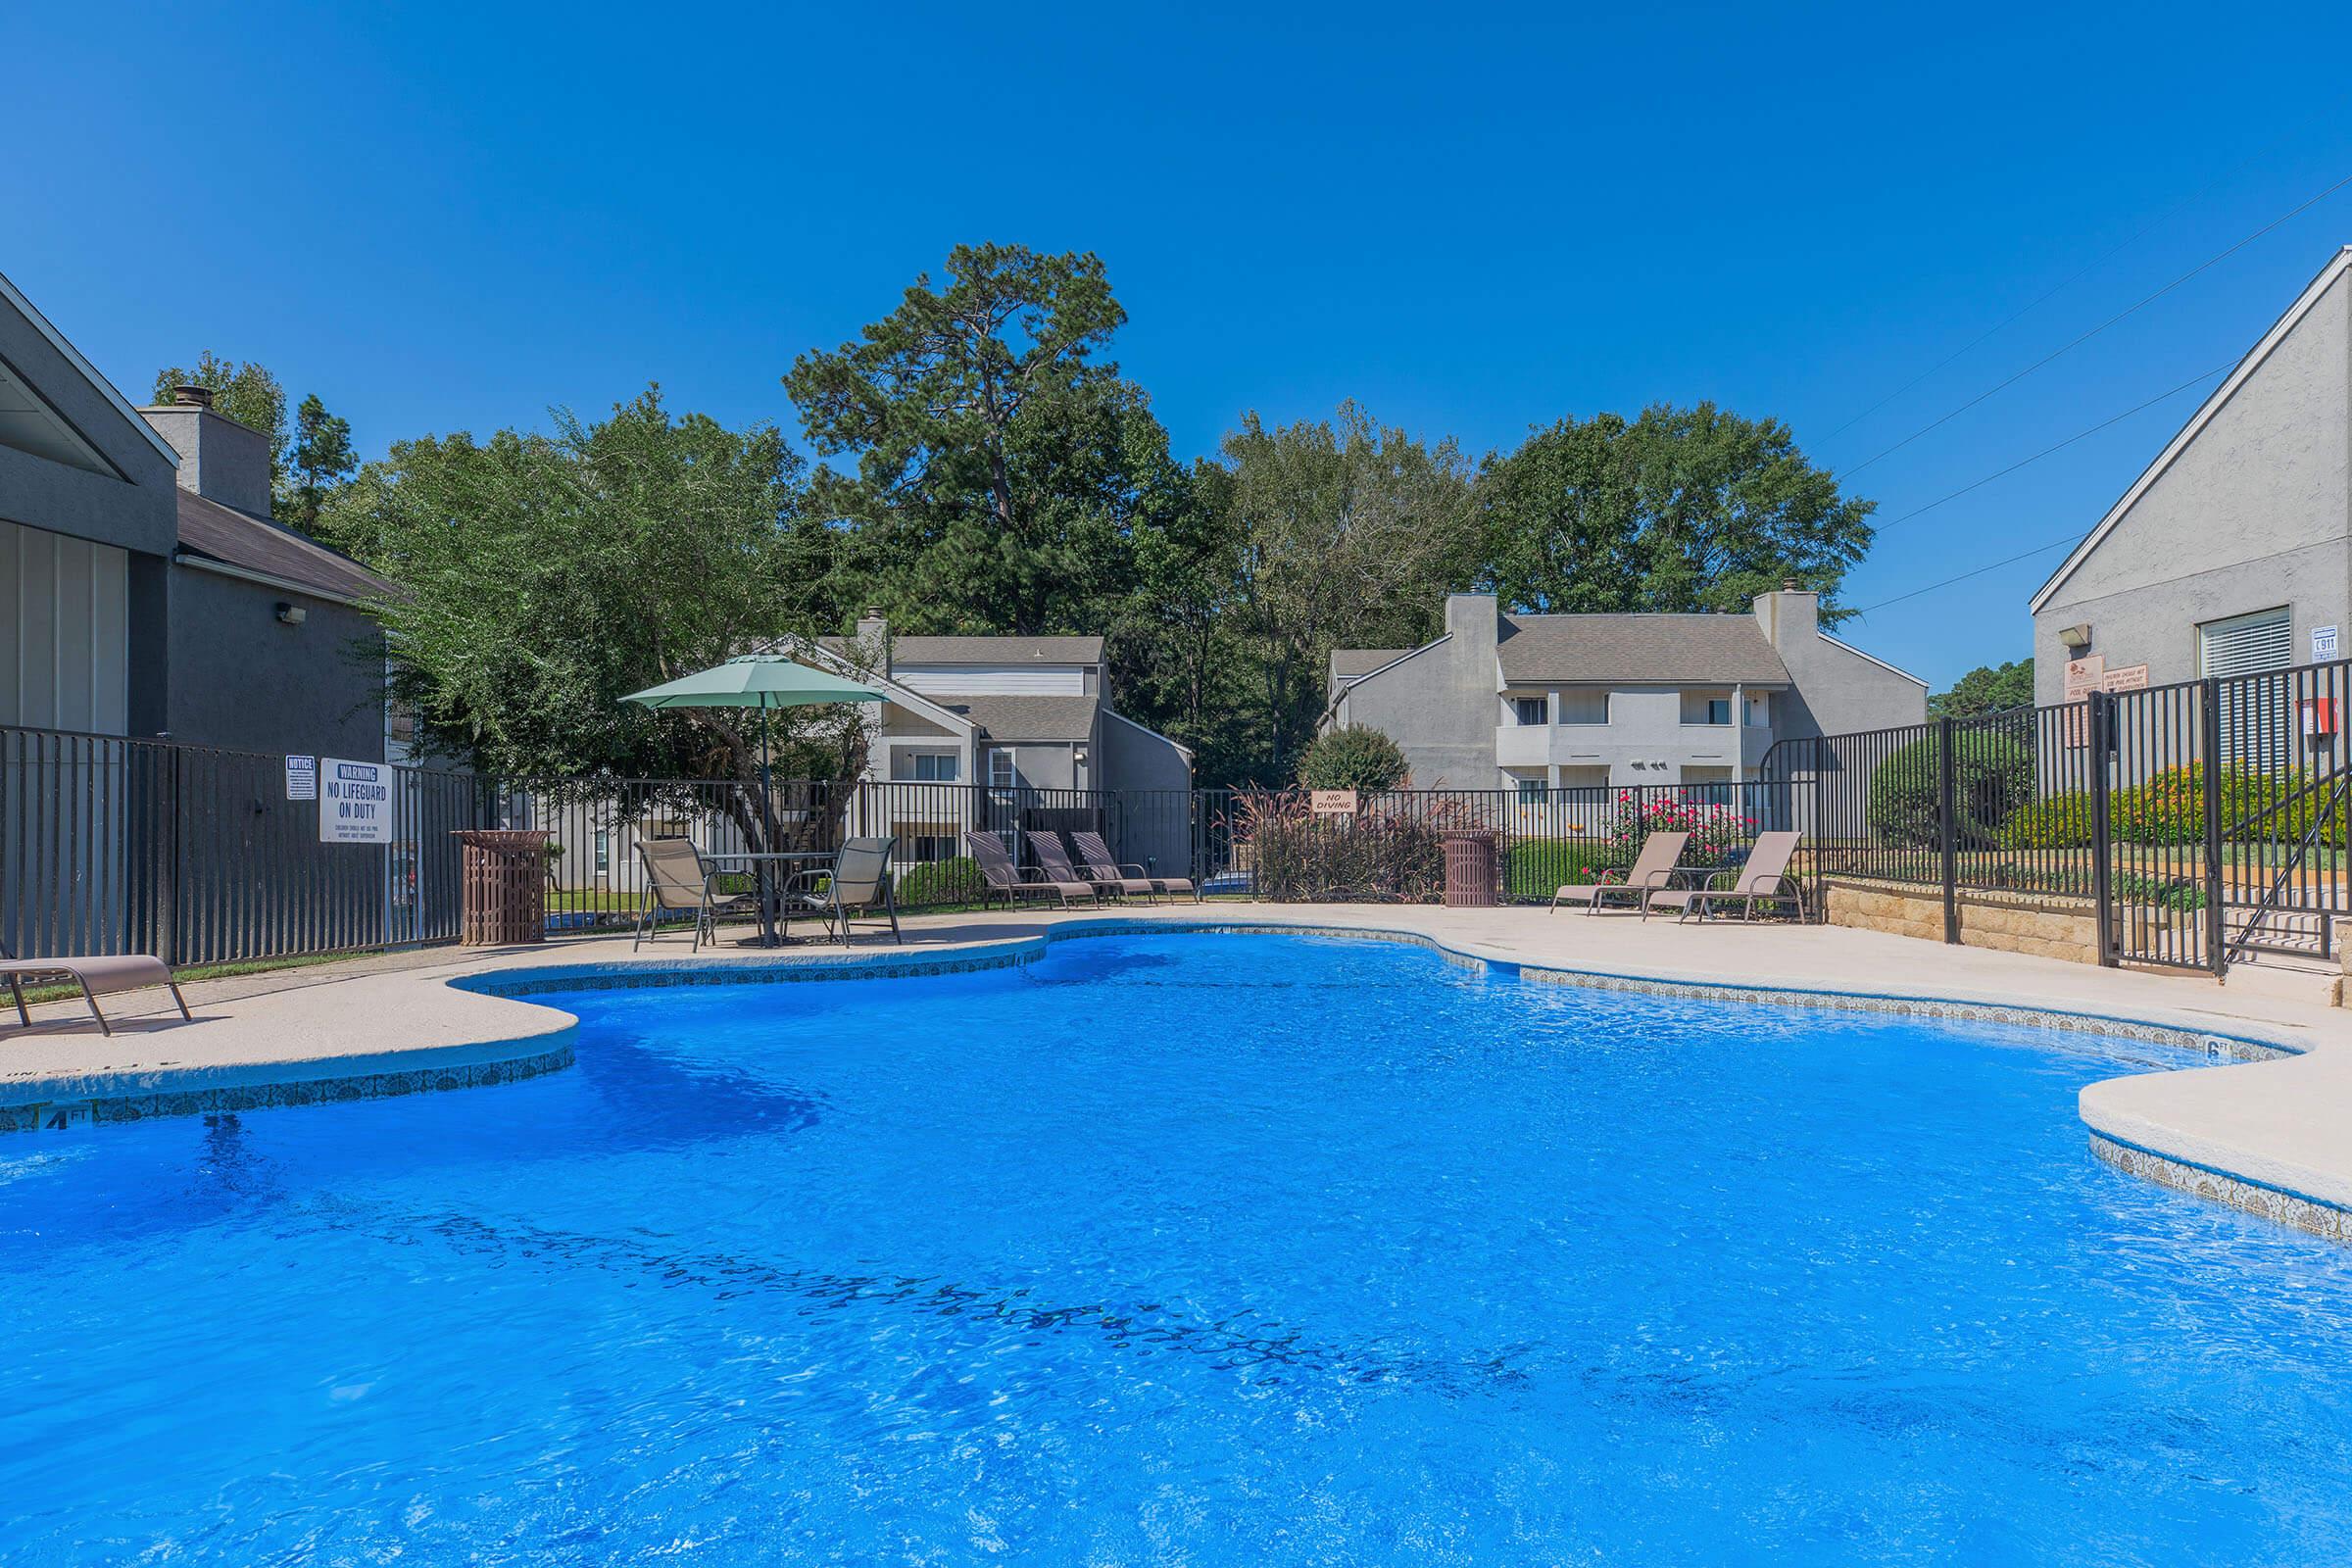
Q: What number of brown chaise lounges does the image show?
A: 6